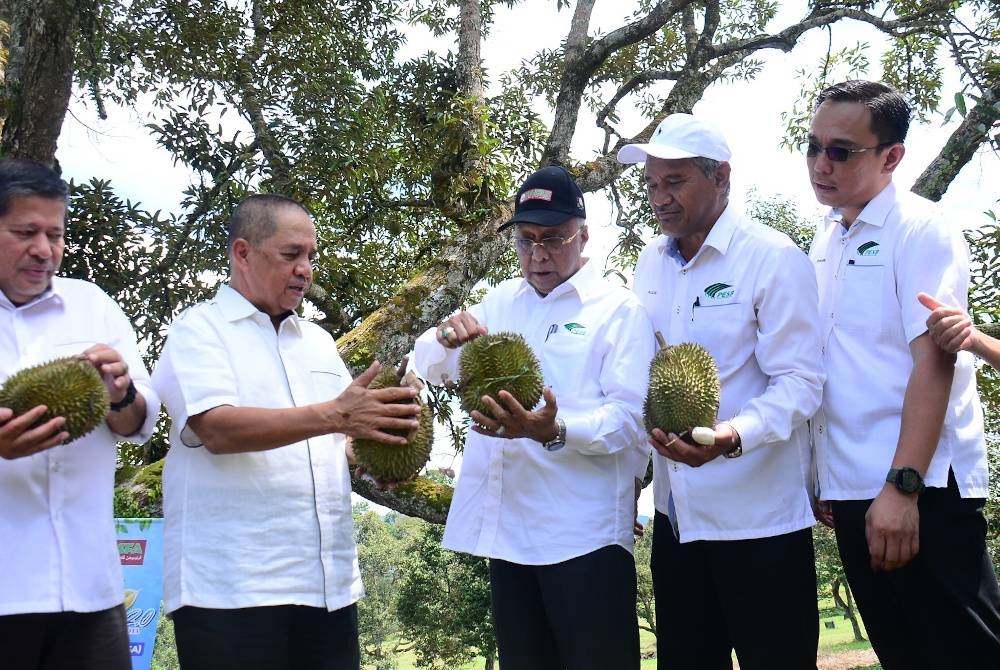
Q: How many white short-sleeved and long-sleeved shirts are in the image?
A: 5